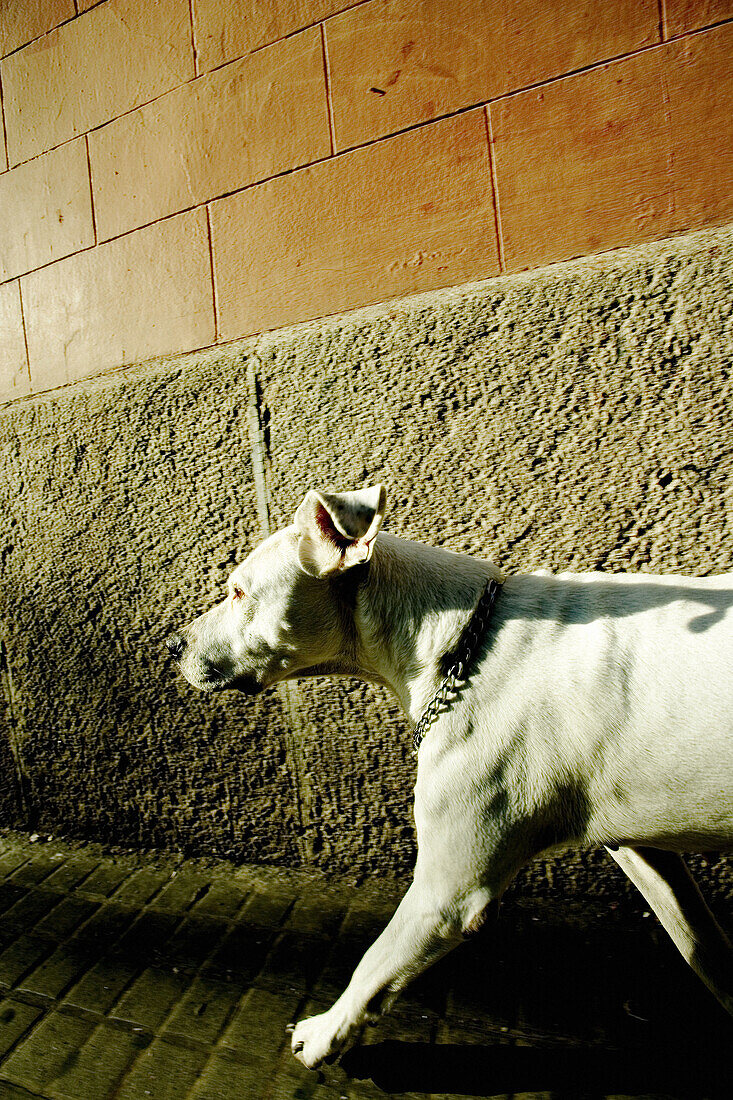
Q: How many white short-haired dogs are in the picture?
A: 1